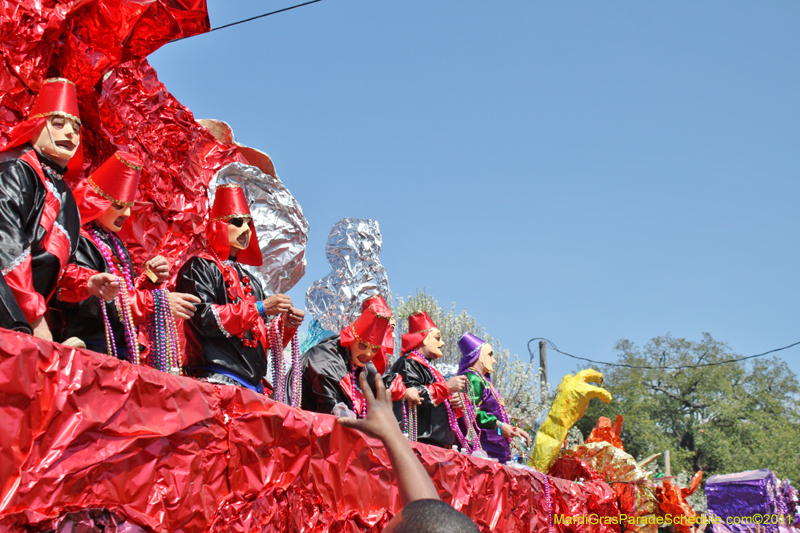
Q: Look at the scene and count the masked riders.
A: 7